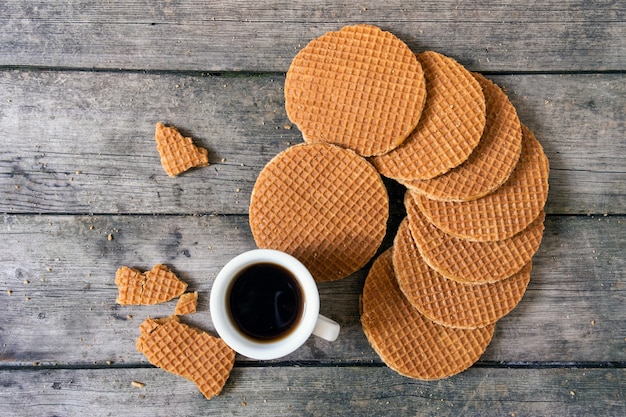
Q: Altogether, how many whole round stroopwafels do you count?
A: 8